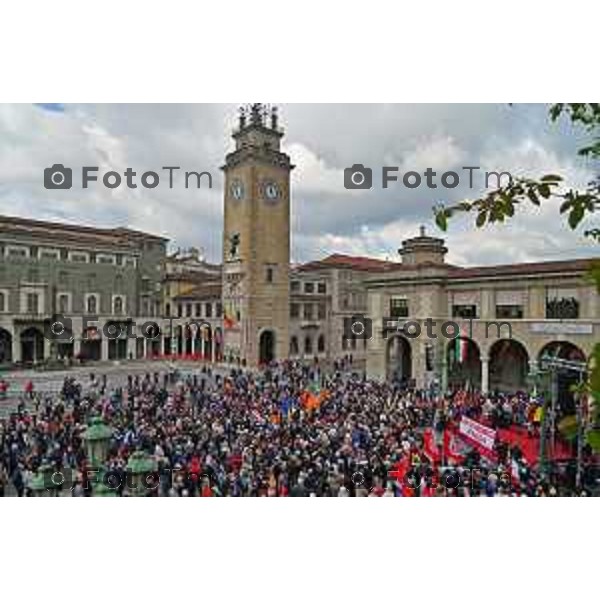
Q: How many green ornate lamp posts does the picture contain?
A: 3